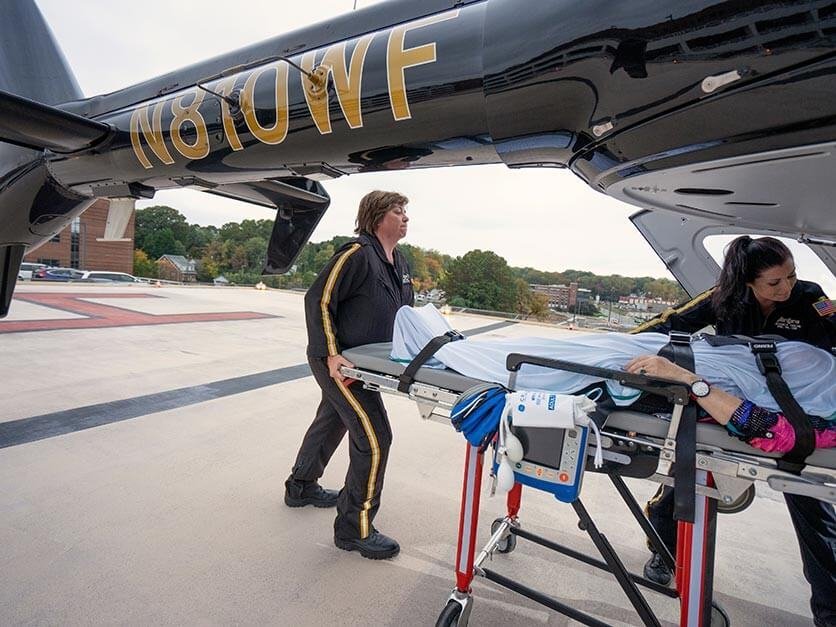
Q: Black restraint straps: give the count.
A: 3